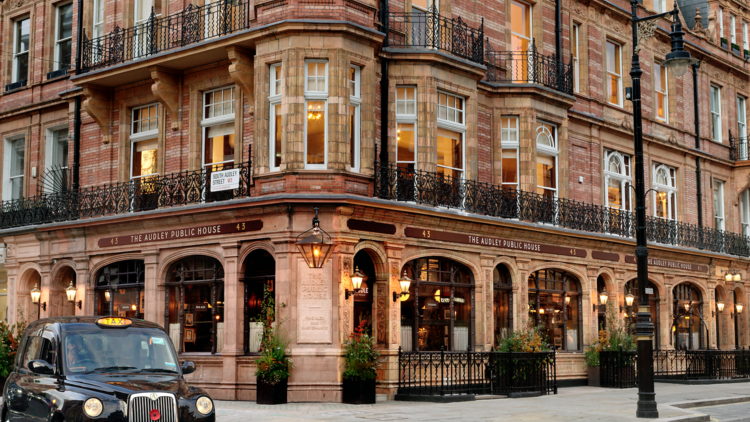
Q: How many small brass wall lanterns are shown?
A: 8